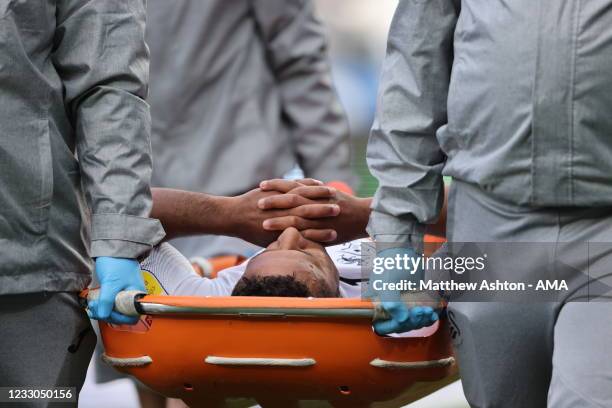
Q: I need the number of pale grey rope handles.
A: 3